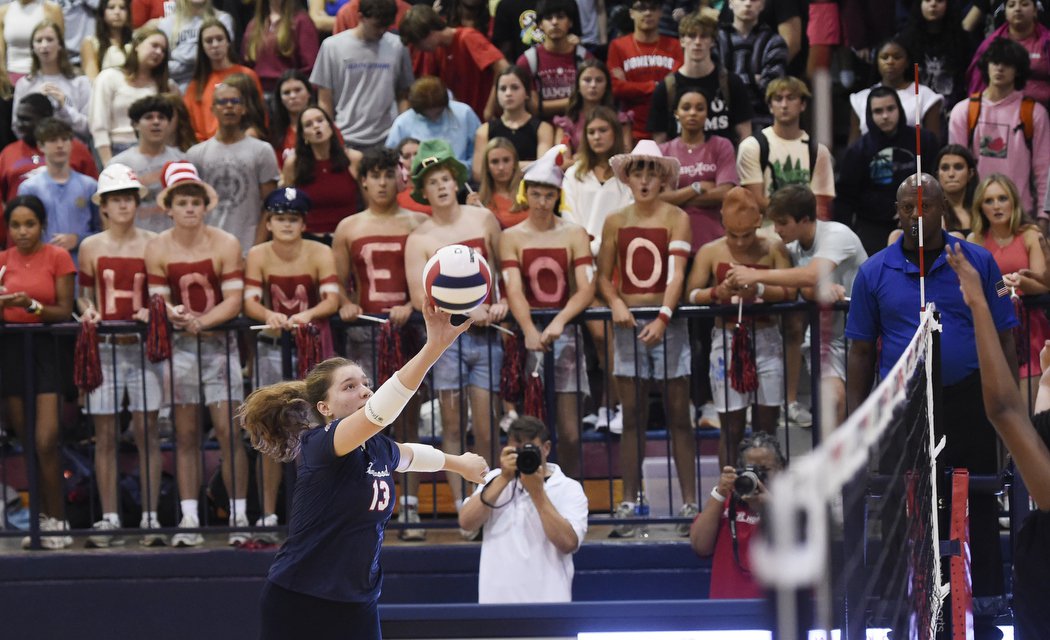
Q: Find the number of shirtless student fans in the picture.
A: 8